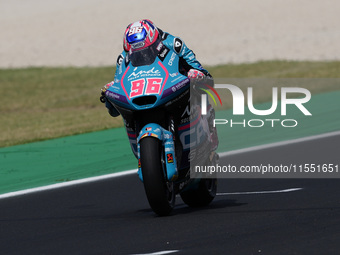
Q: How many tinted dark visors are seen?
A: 1